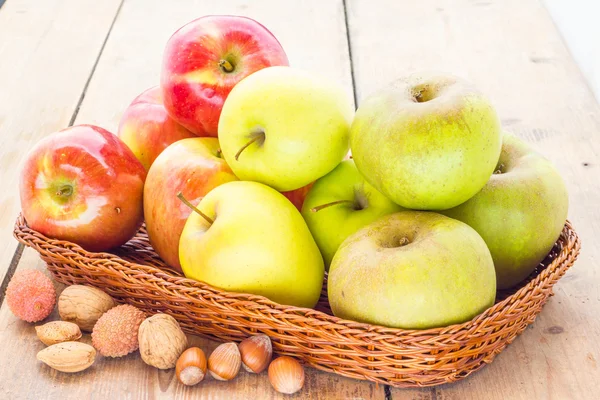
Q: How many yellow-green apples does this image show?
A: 6